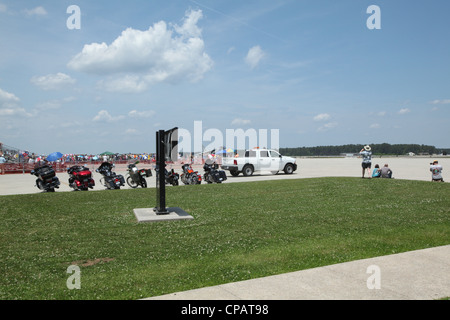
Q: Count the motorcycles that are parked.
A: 7